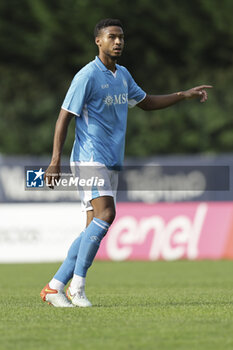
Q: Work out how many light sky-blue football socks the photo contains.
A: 2